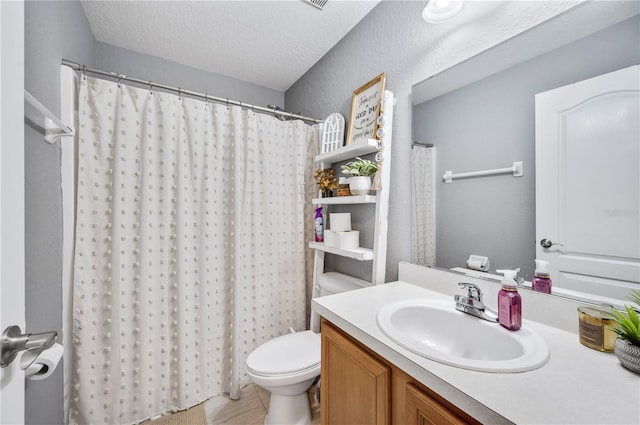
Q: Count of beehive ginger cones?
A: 0